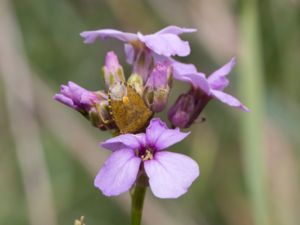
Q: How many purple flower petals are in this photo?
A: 12